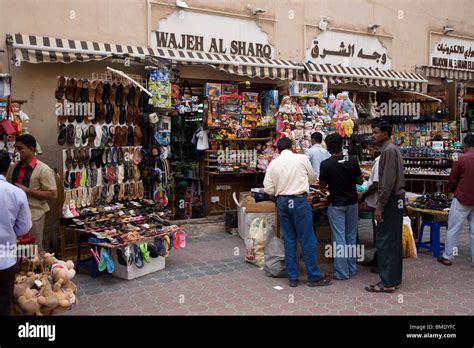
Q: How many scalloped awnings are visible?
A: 3